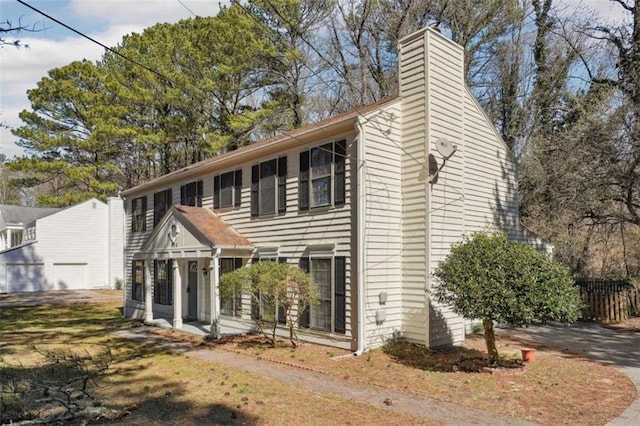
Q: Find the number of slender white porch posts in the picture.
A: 3